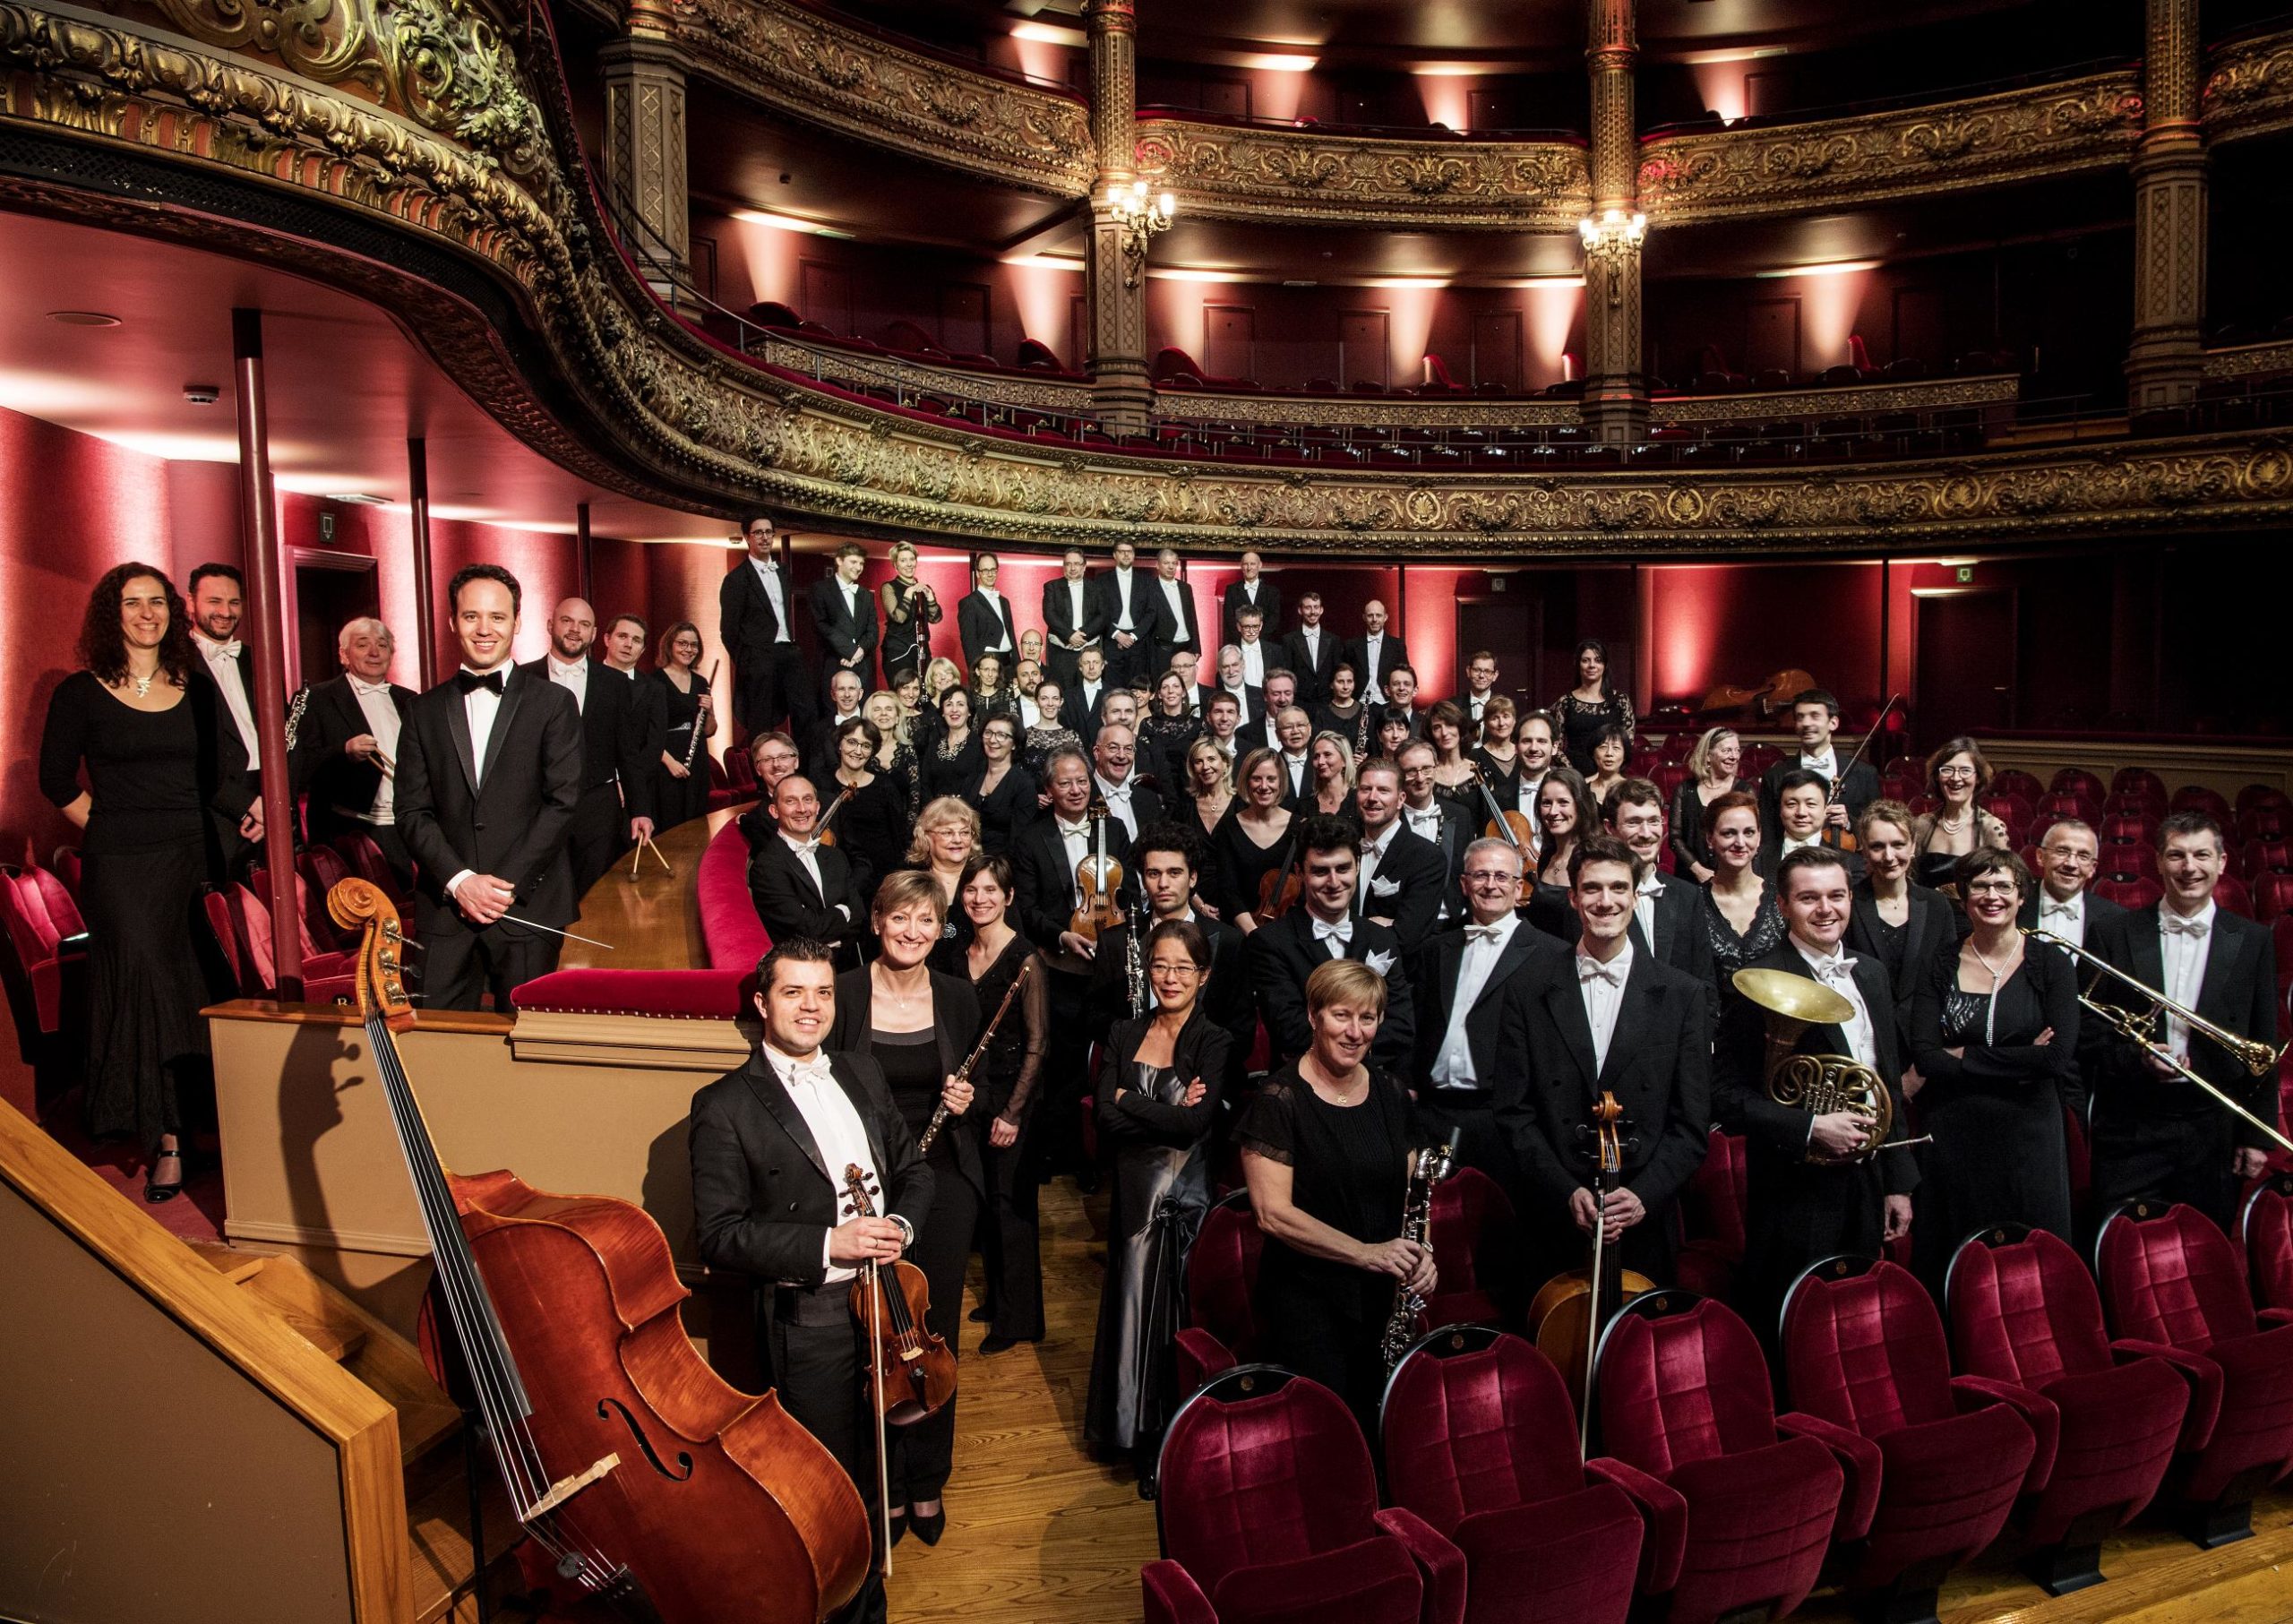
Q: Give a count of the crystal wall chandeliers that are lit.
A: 2